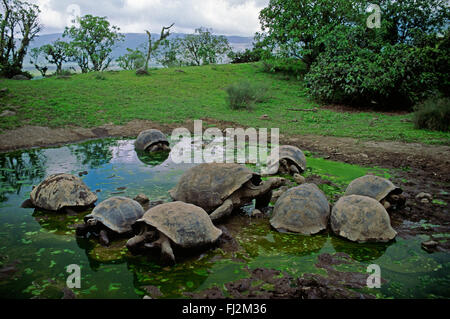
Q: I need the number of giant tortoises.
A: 9